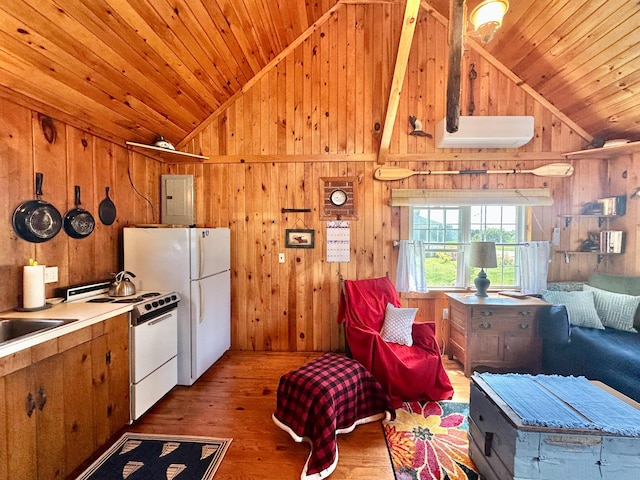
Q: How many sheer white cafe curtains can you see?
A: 2